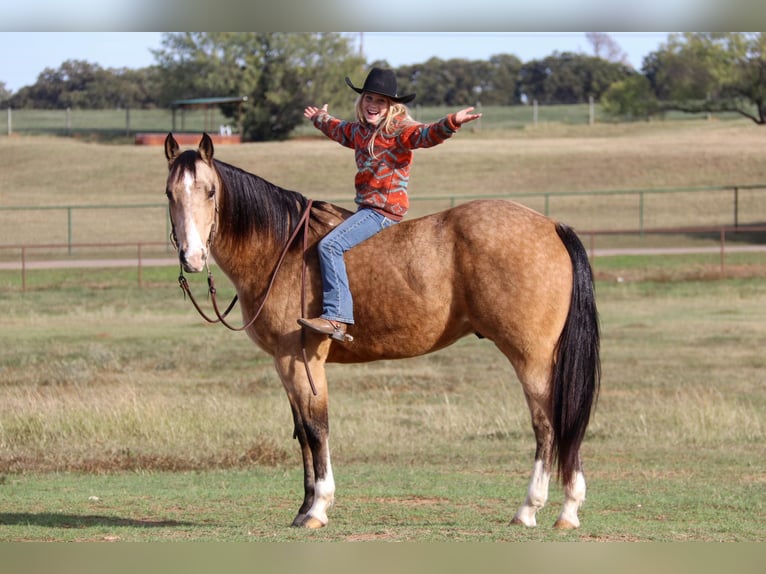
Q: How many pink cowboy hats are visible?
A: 0